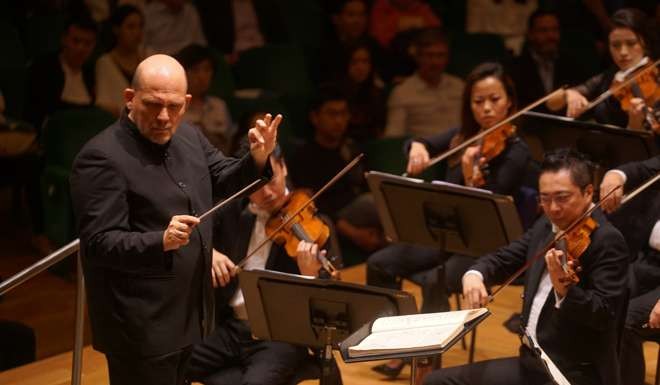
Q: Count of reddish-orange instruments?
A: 4